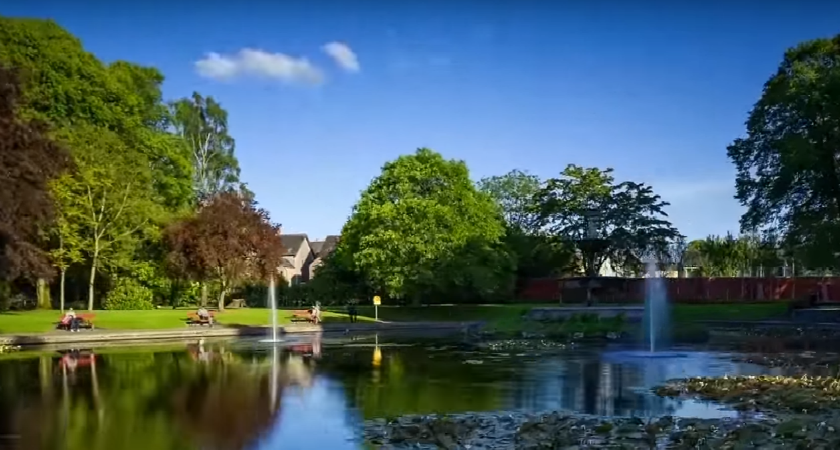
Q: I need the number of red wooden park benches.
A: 3